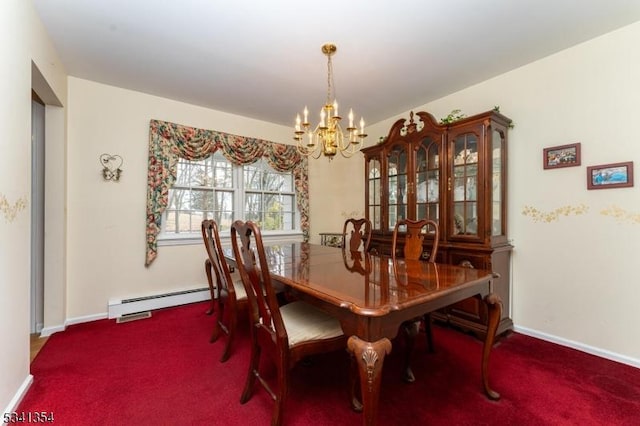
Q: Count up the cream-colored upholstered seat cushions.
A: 2